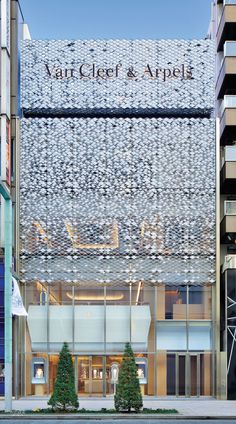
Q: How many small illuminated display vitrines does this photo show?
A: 2